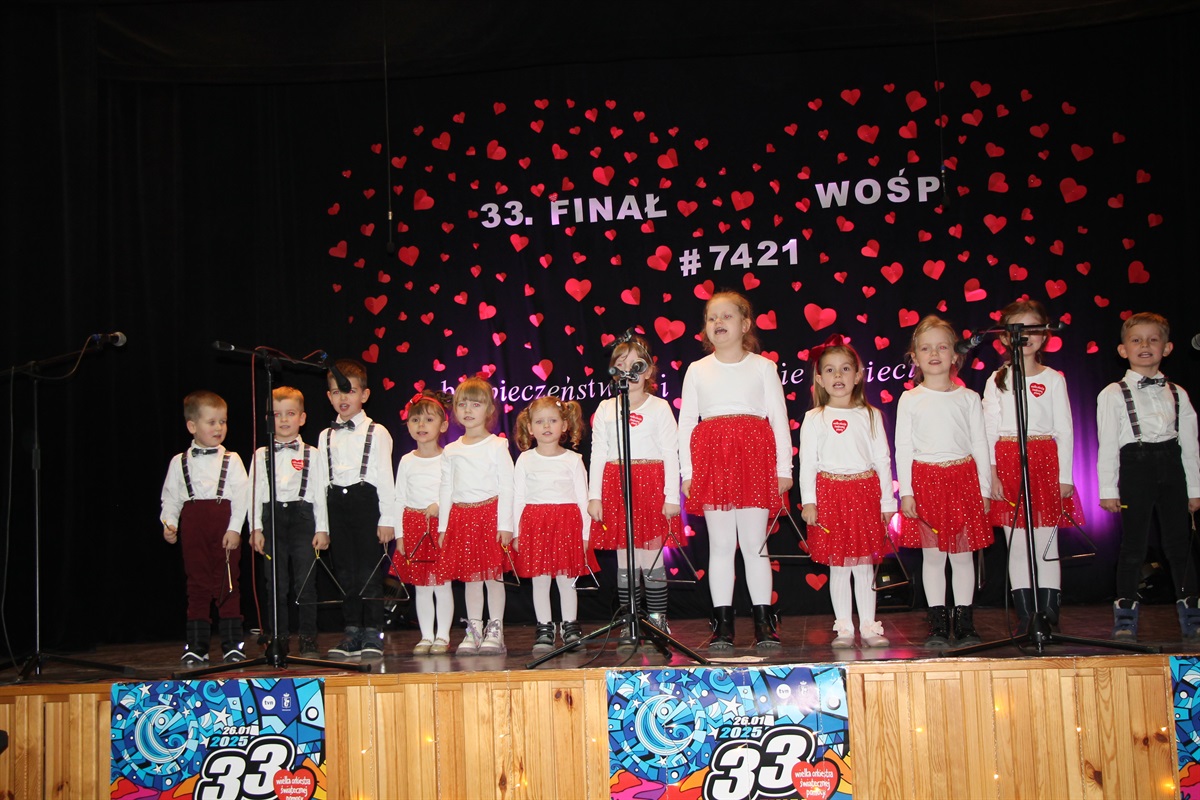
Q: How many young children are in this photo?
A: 12